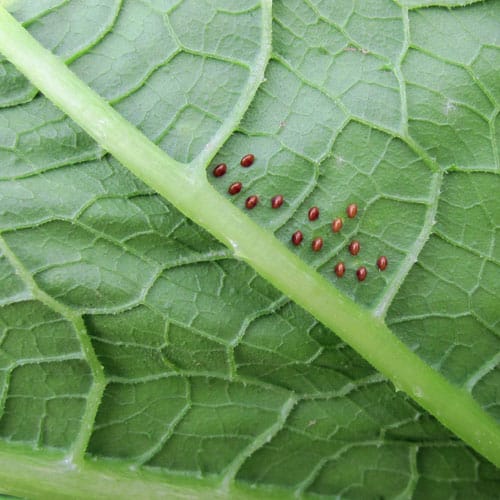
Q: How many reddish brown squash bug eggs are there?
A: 14